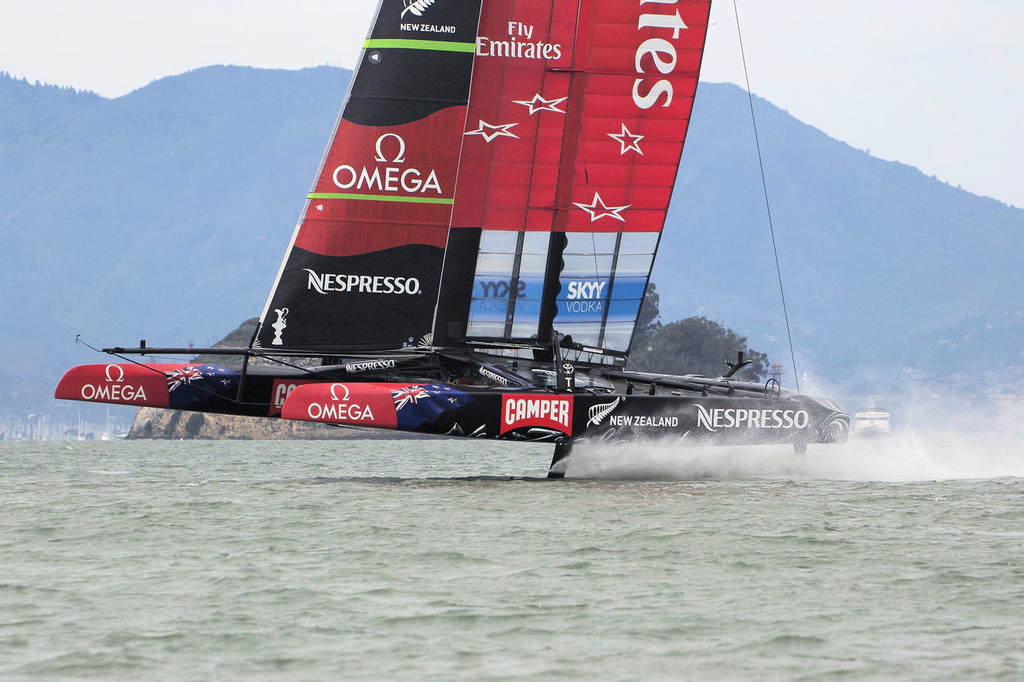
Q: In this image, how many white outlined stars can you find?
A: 4